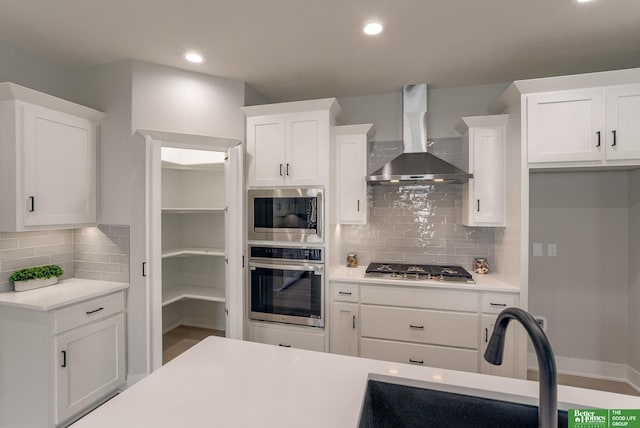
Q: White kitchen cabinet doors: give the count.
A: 10